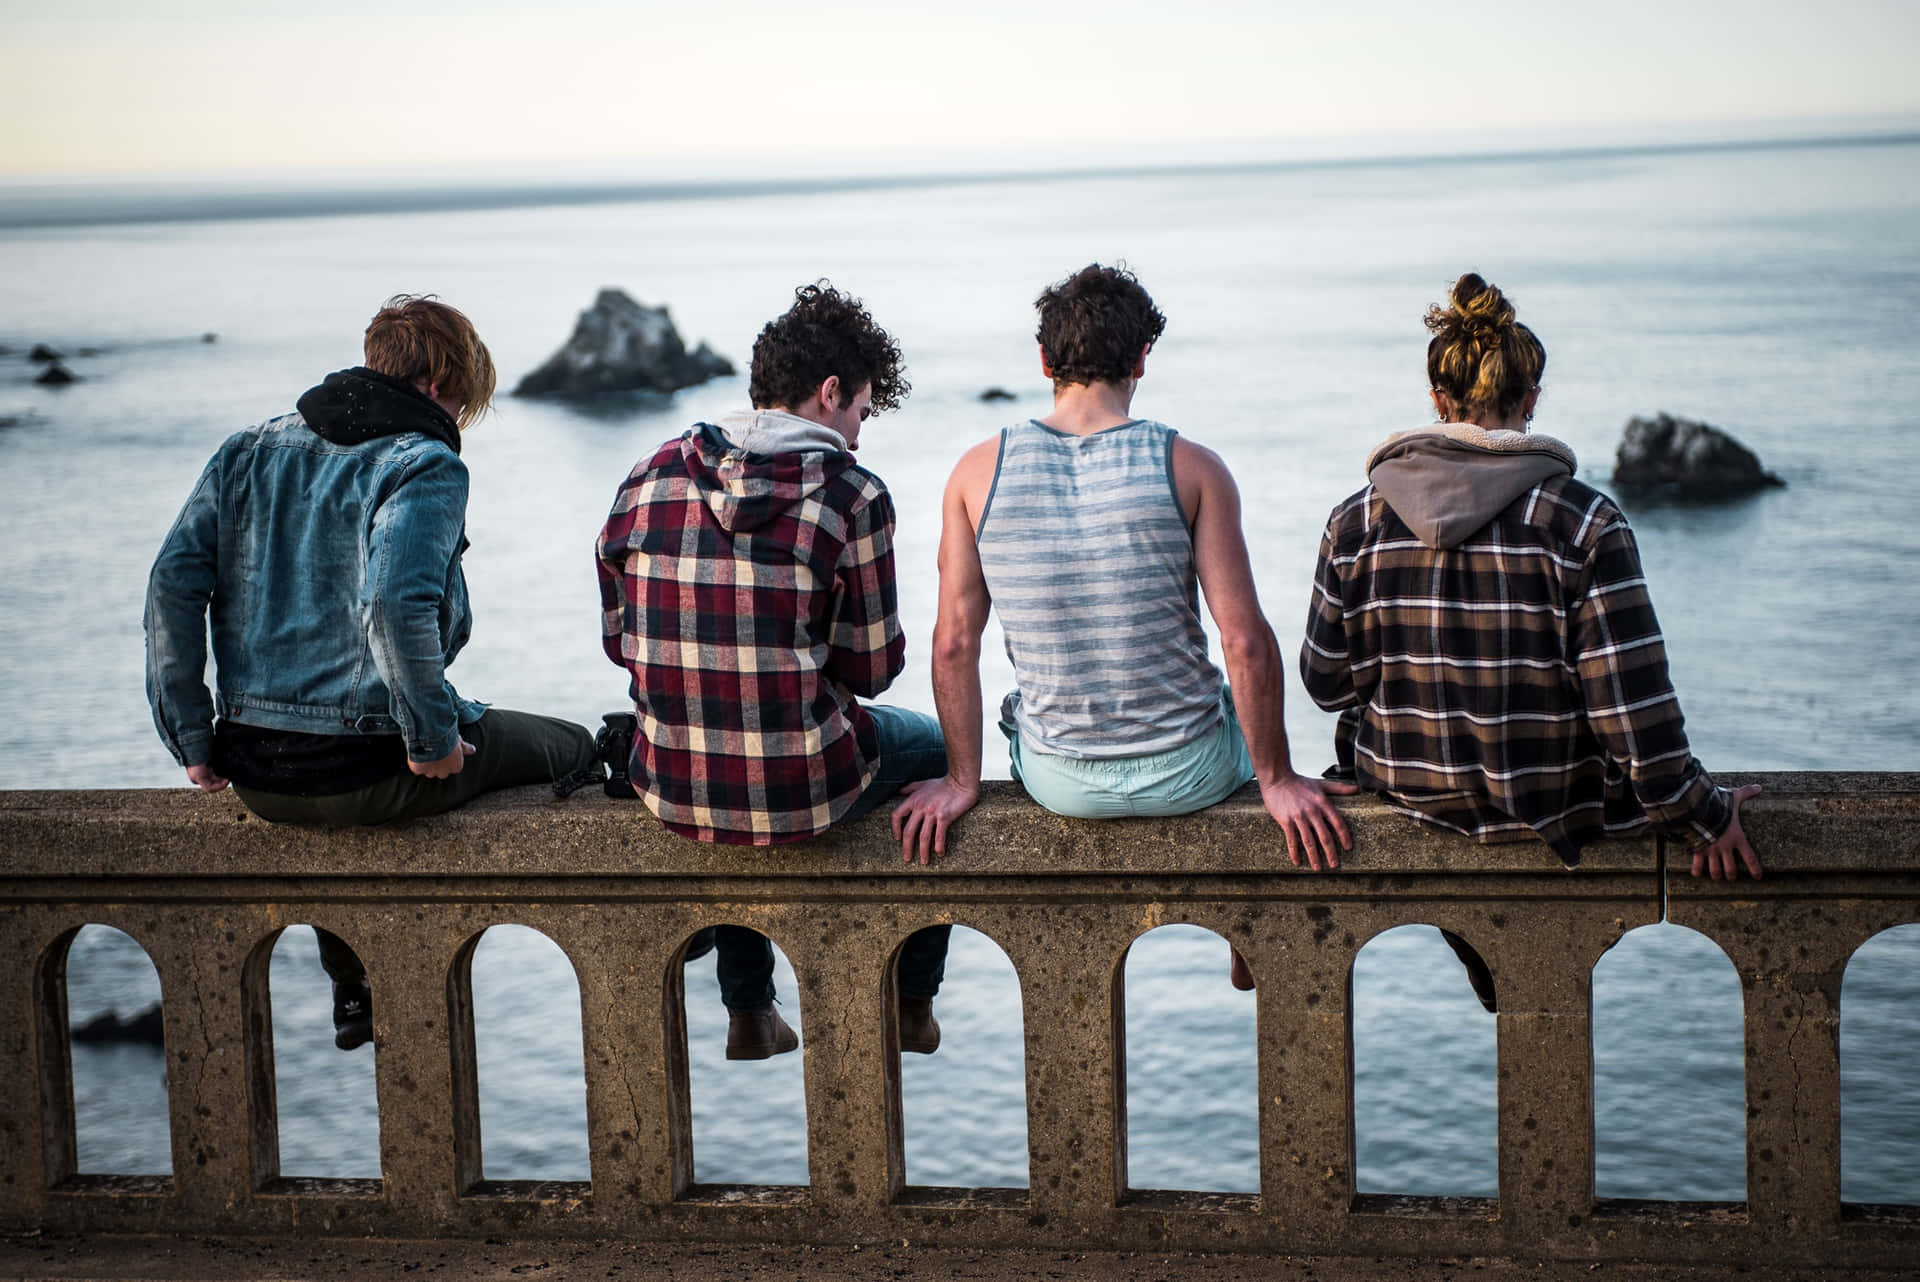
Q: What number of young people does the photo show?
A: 4